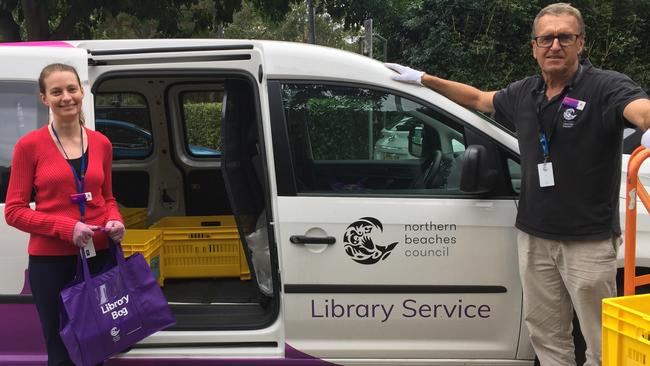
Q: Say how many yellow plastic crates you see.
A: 4